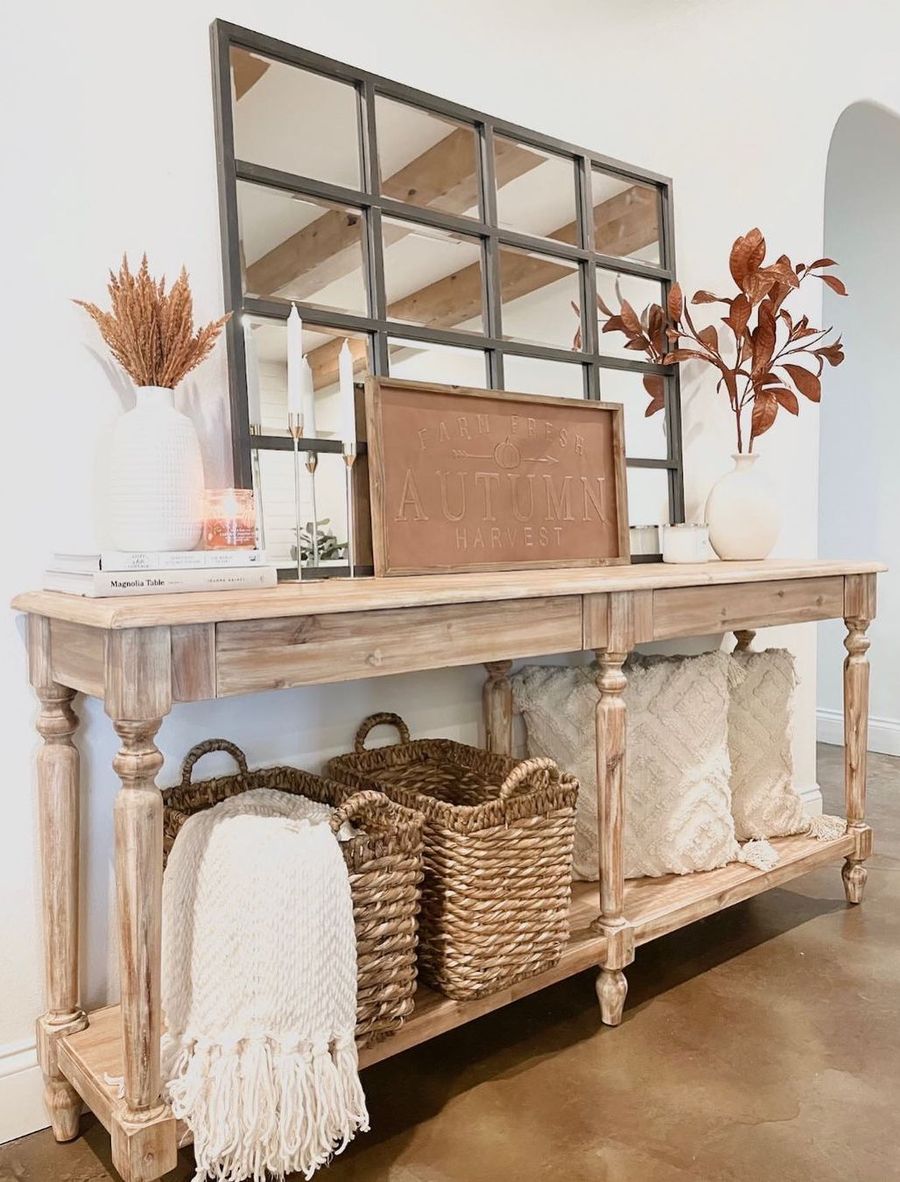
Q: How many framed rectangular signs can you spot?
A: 1